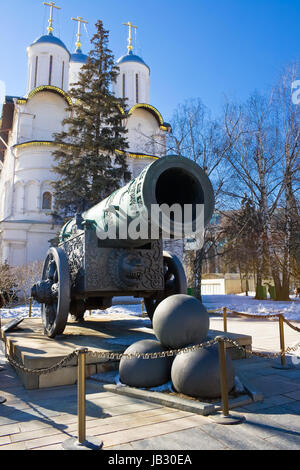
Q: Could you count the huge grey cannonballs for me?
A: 3